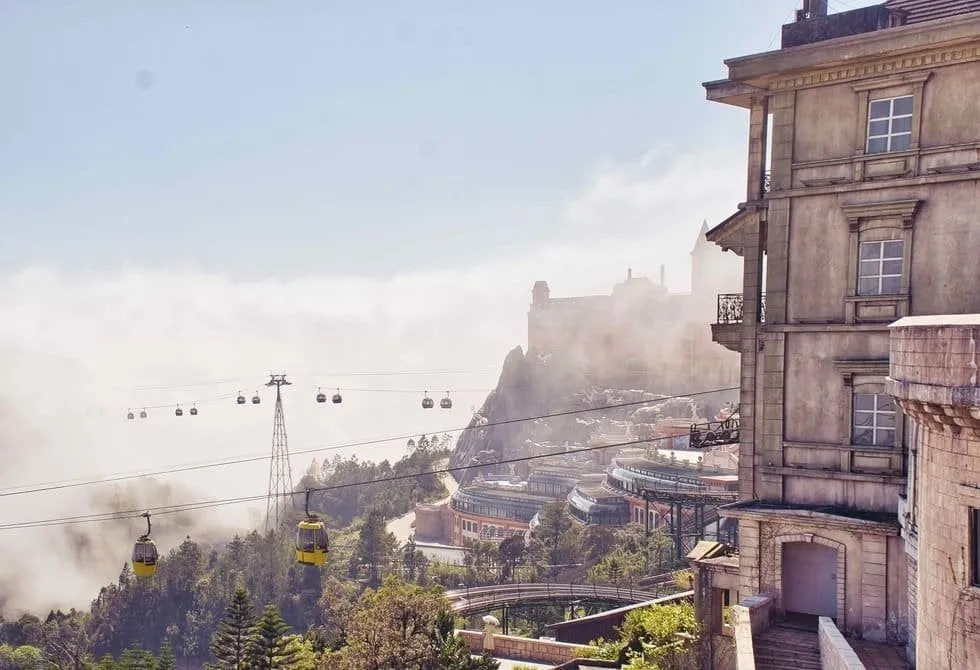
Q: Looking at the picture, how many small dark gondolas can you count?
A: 10